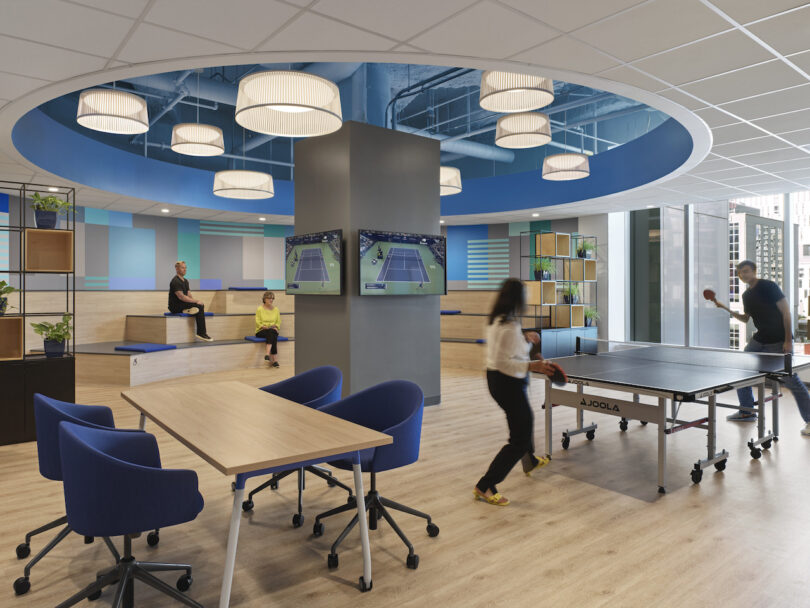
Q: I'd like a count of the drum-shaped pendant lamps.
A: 8